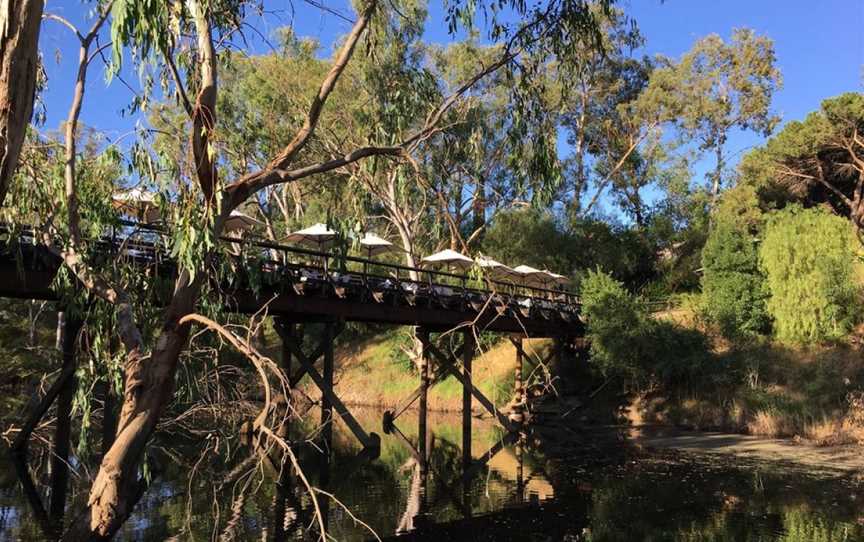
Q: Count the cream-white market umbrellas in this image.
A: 8